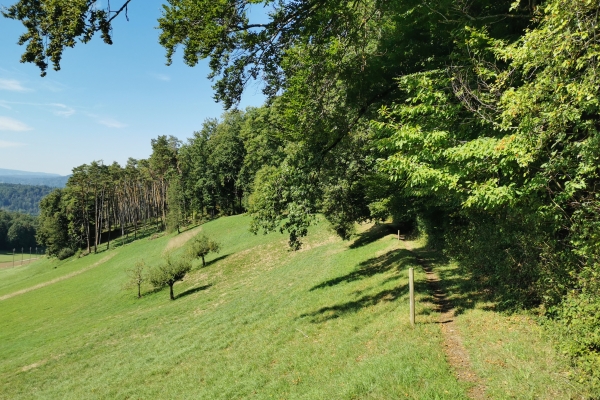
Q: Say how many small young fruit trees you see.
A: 3